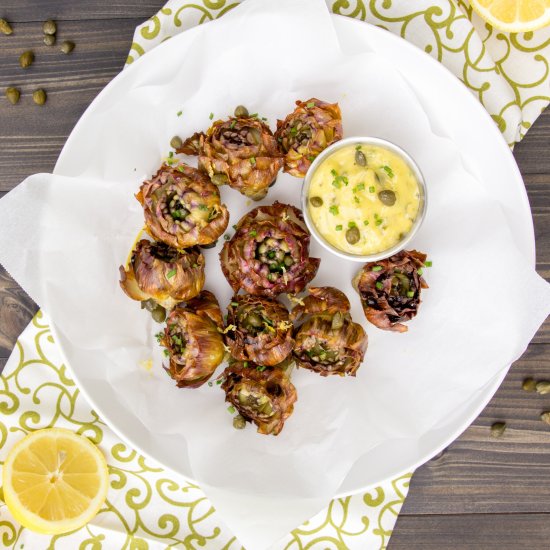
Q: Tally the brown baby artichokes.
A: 10